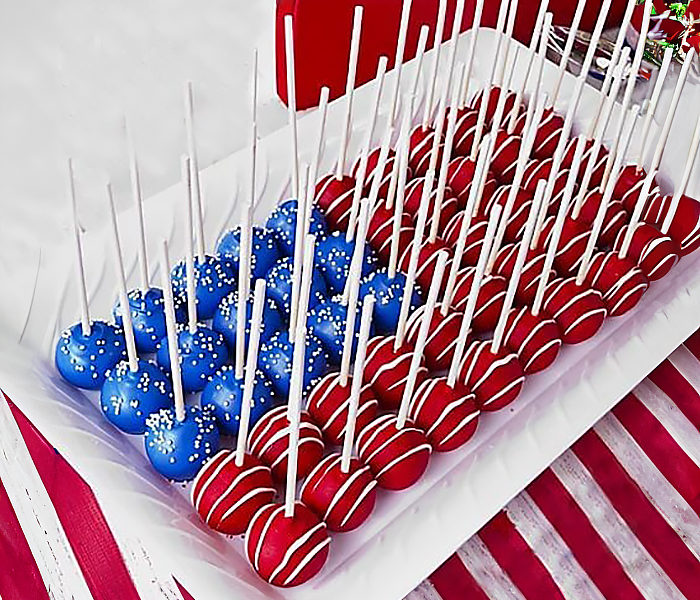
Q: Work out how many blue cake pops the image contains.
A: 15